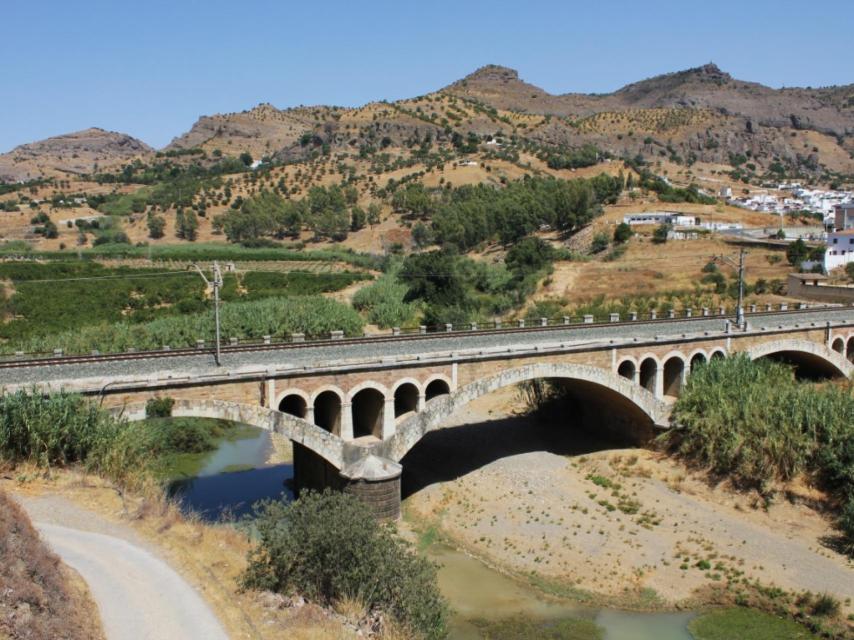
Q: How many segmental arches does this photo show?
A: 3